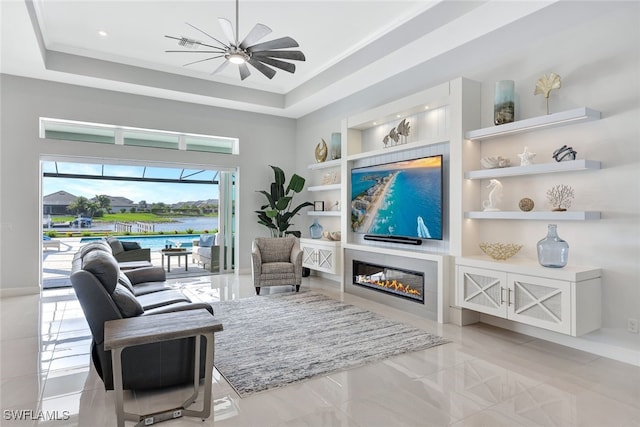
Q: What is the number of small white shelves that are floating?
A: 6